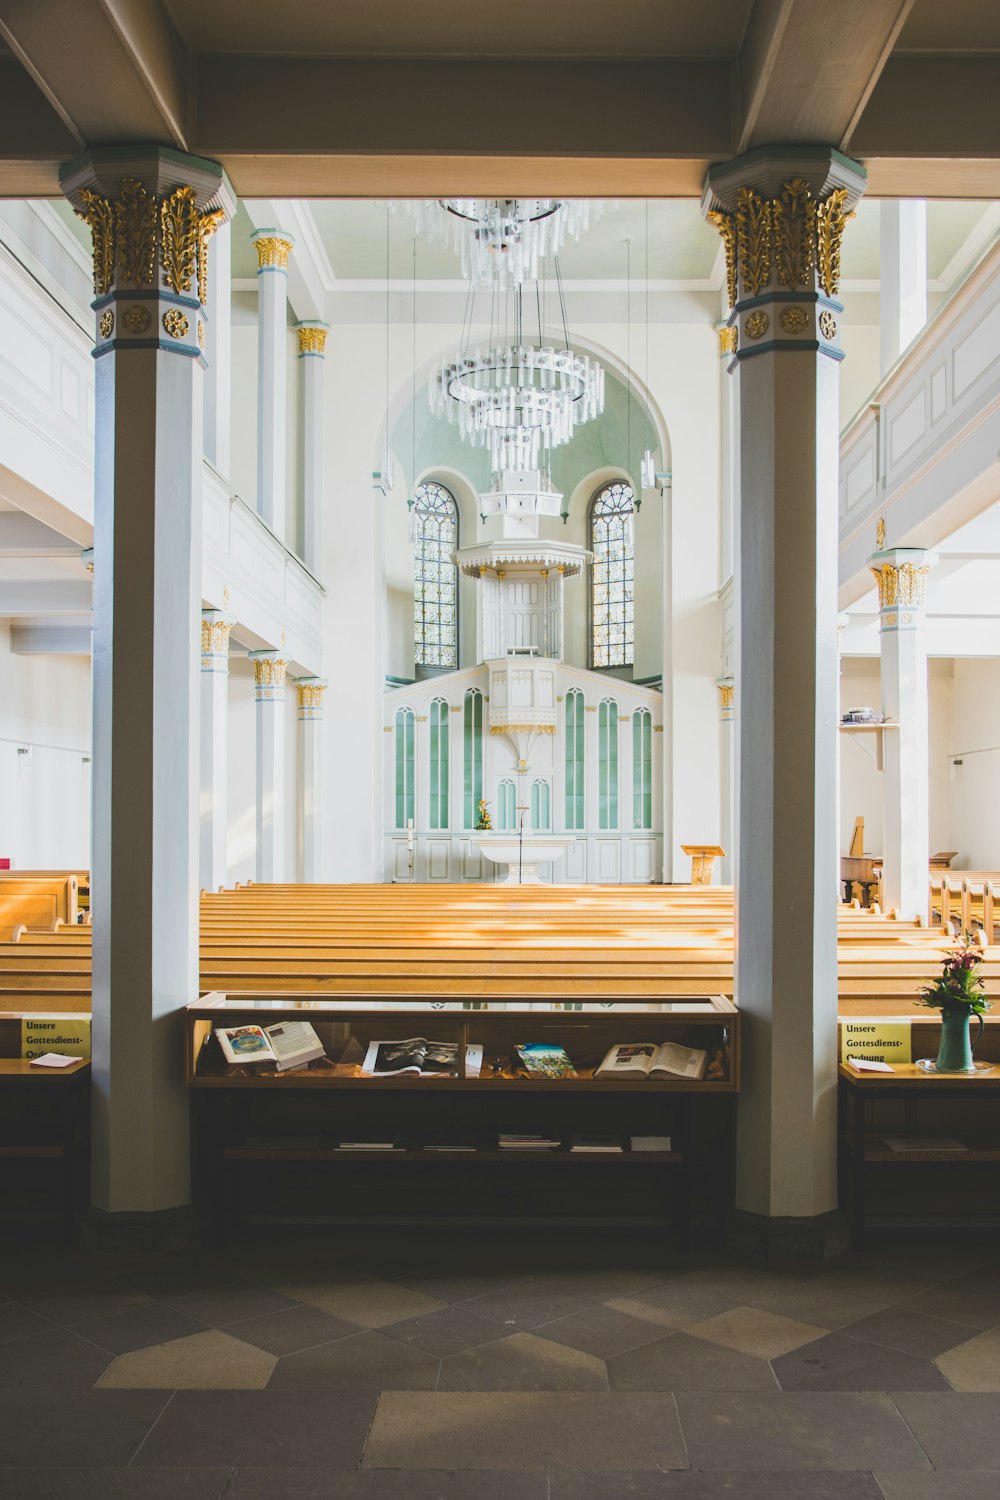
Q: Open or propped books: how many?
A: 4